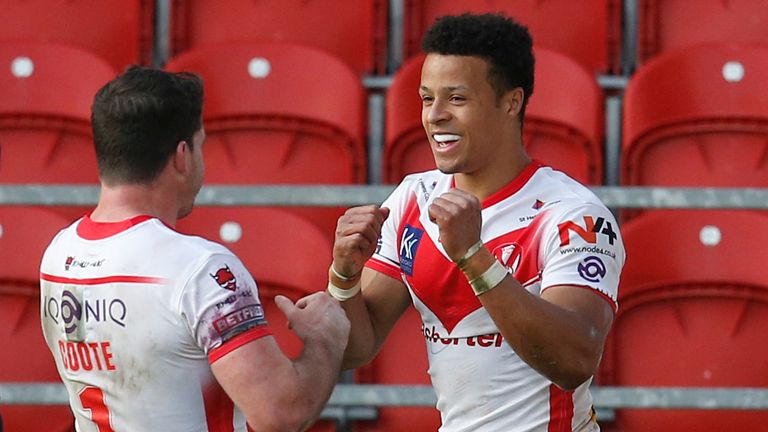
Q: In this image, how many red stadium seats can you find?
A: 12